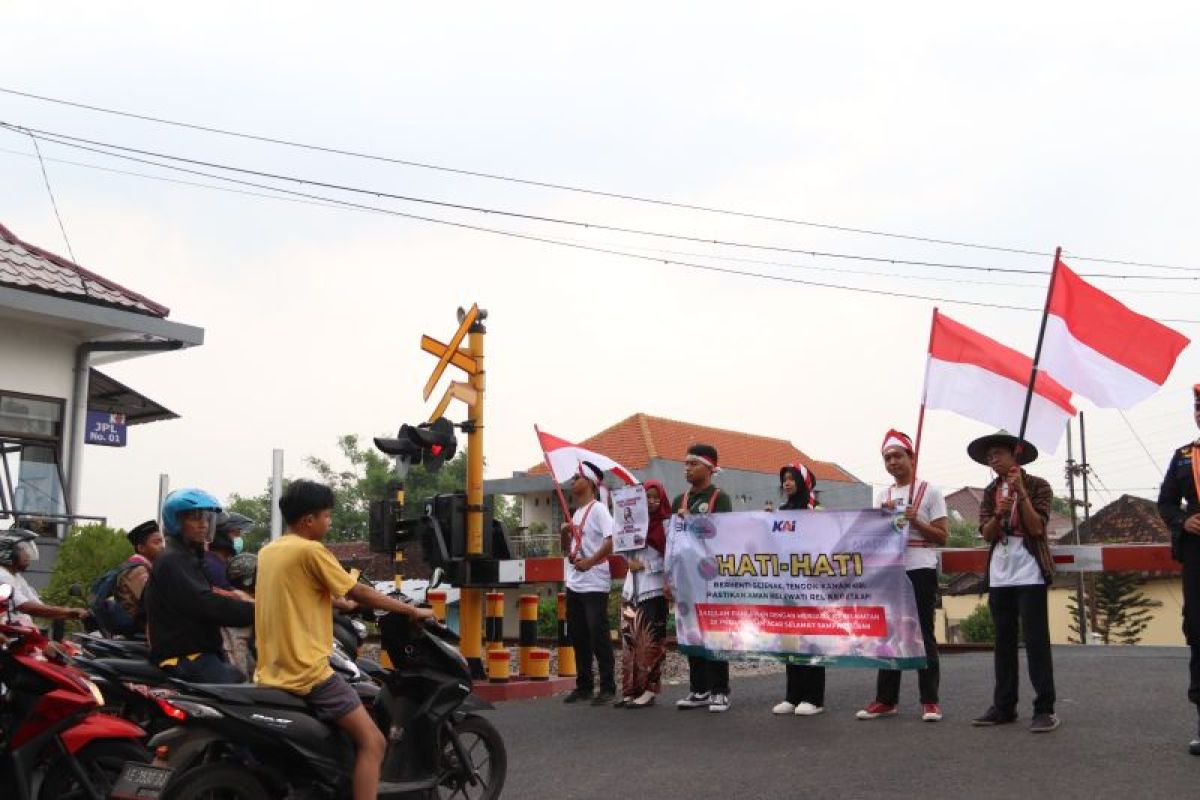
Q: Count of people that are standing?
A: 7